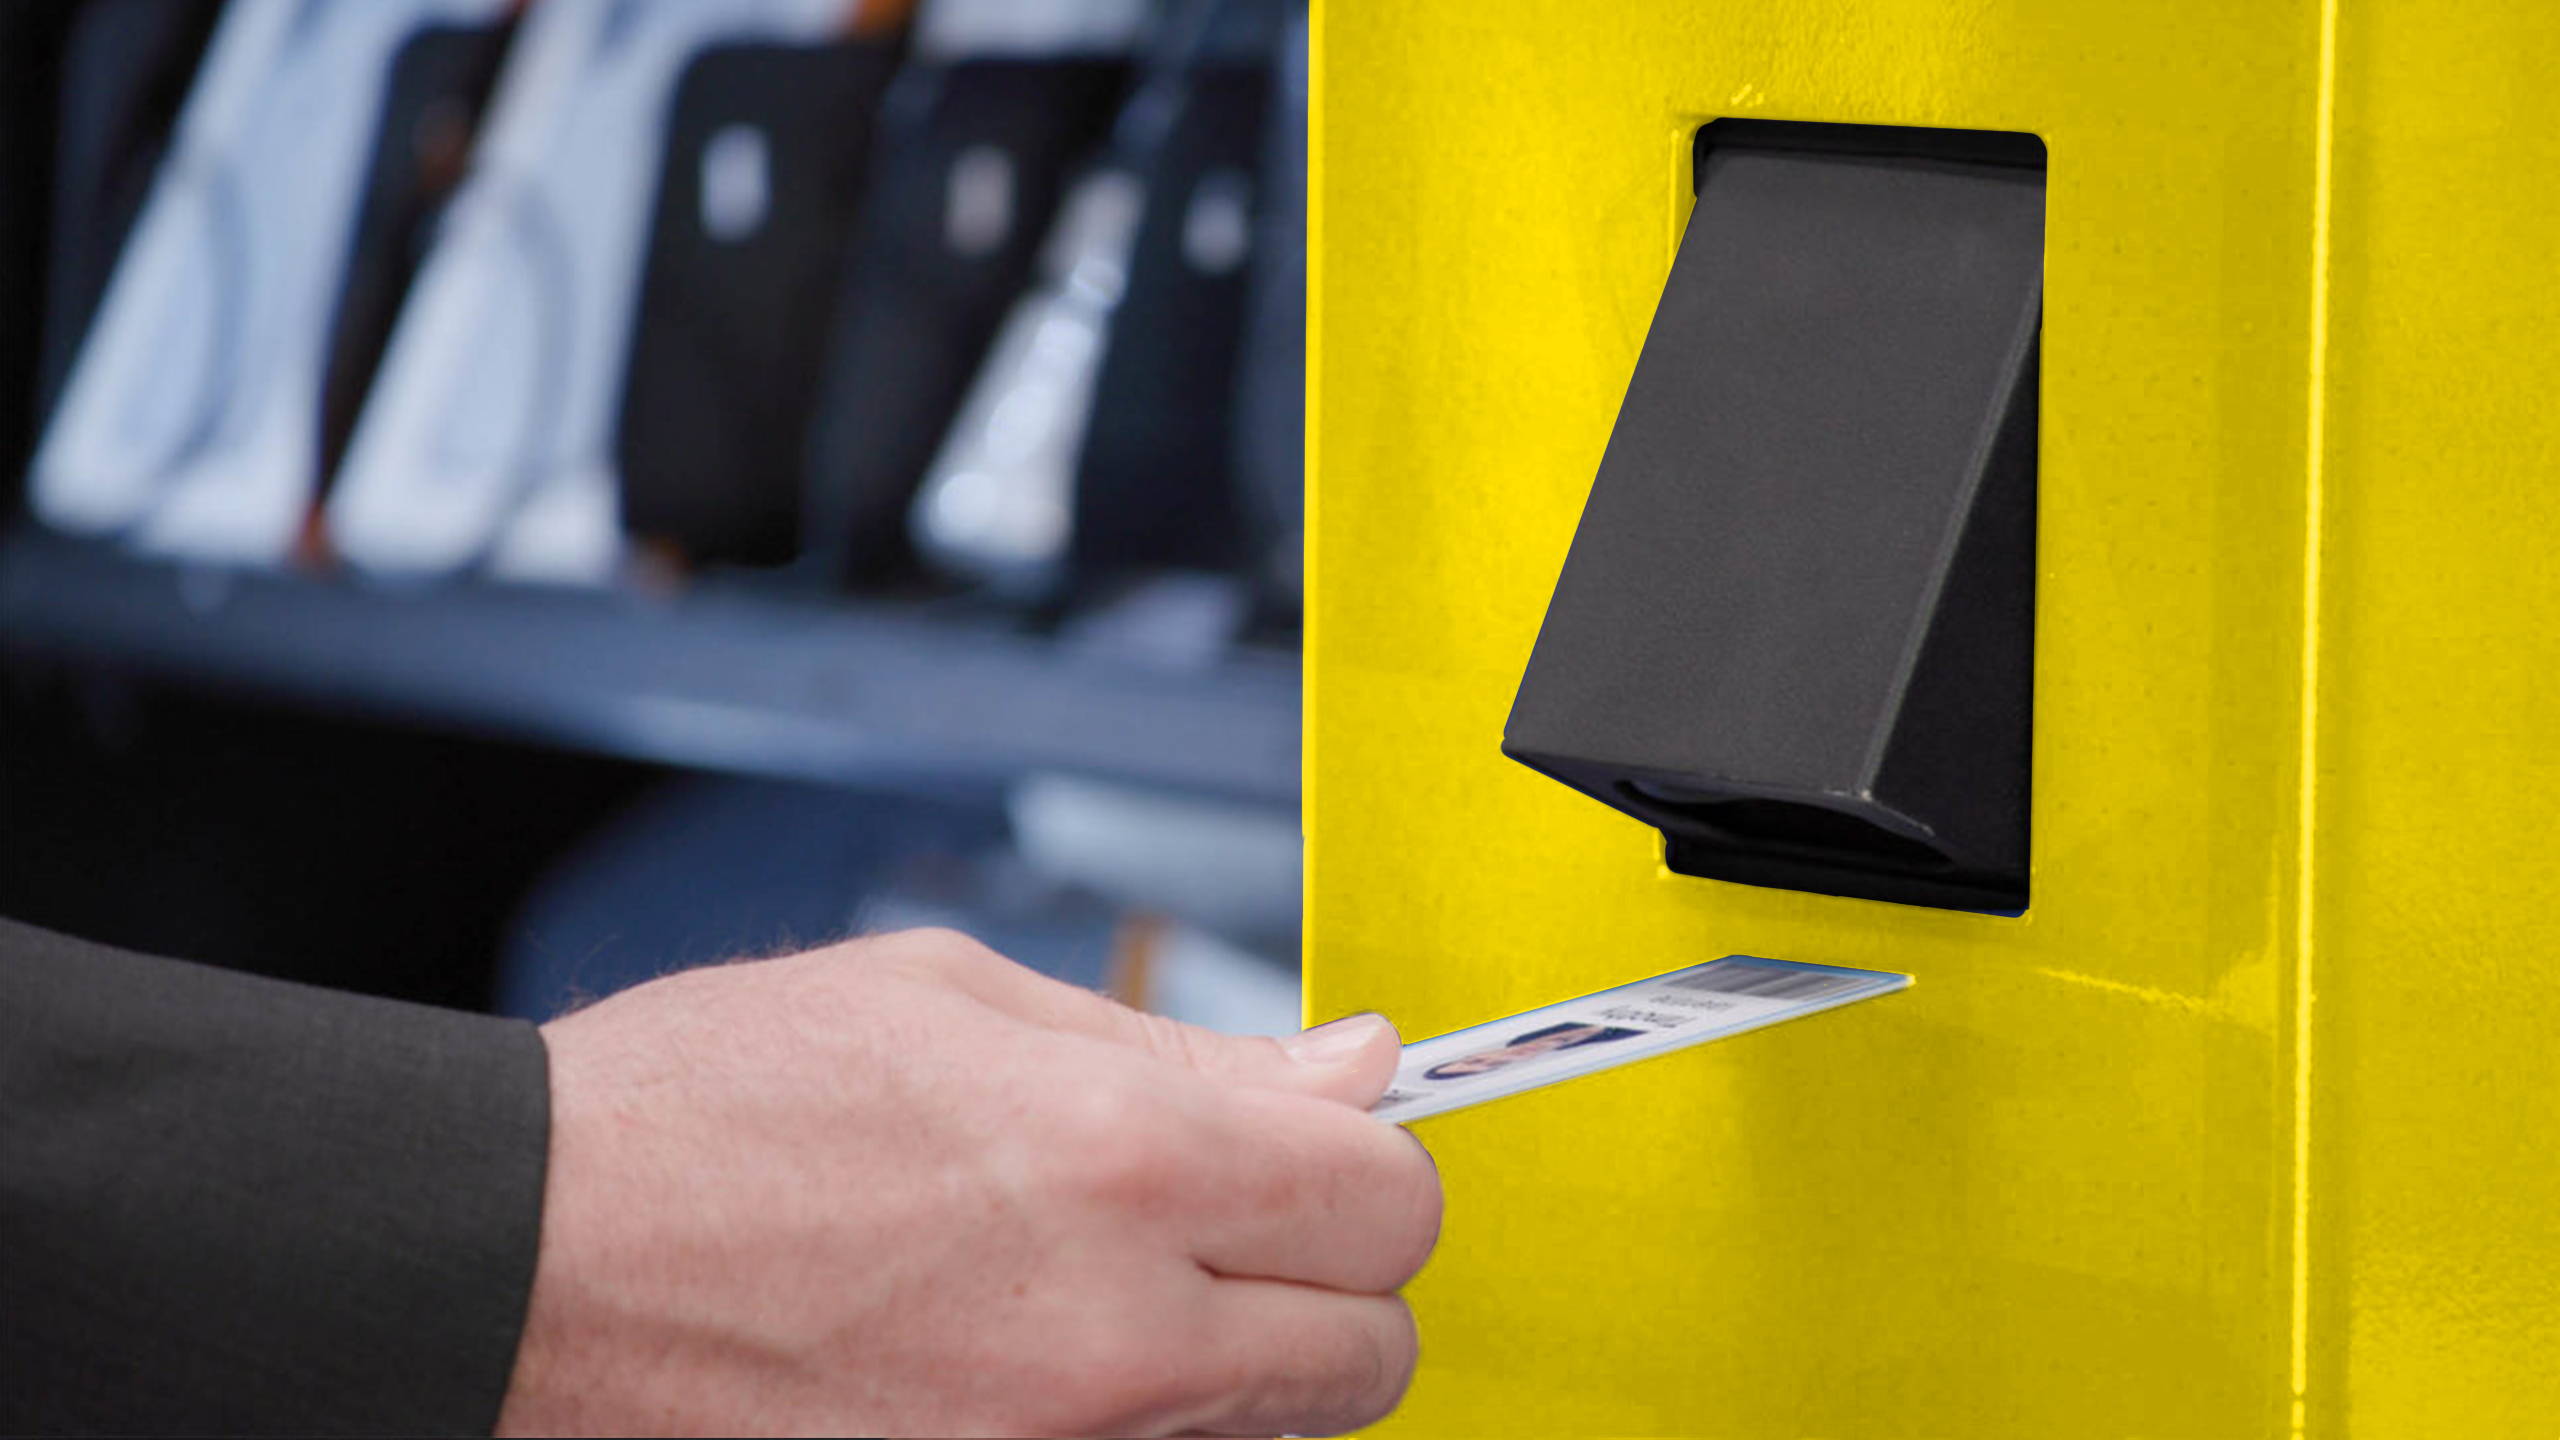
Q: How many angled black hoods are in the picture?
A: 1